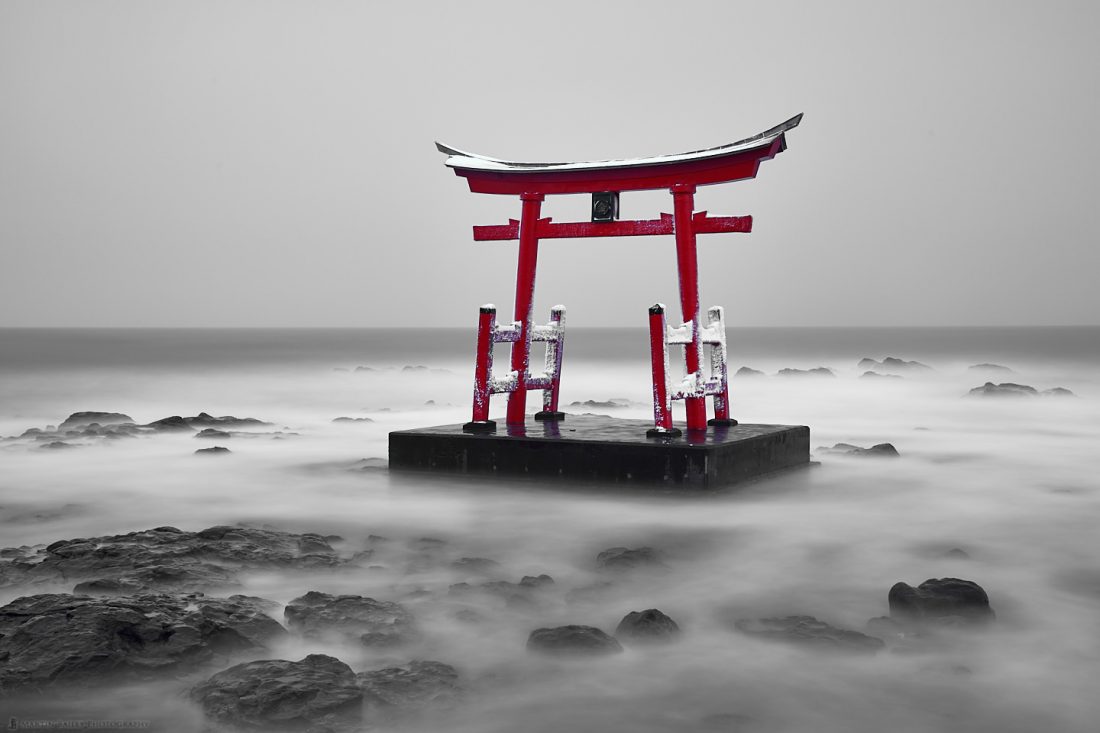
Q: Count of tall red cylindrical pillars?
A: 2